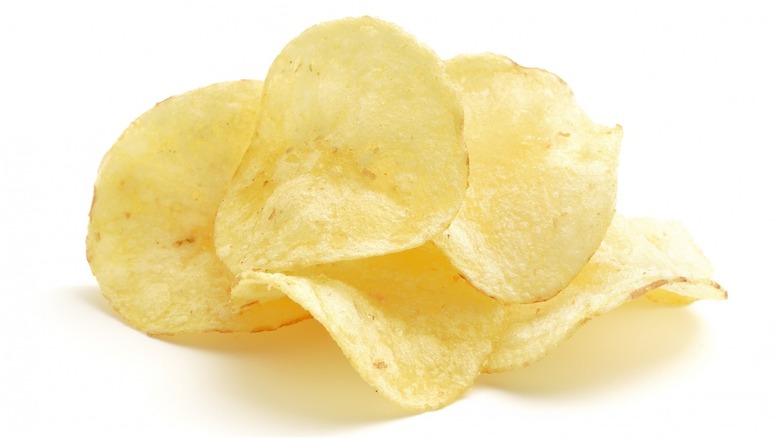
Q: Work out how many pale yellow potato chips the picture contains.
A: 5